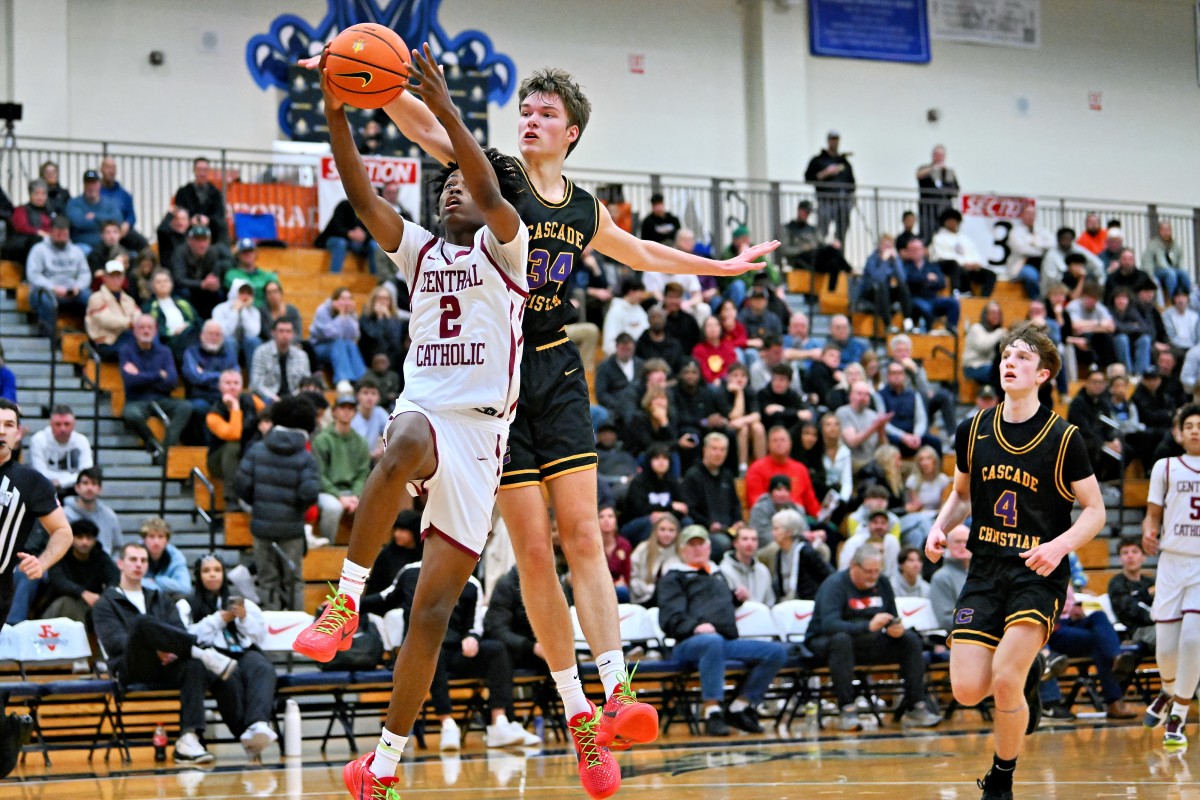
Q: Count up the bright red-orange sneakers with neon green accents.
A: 4